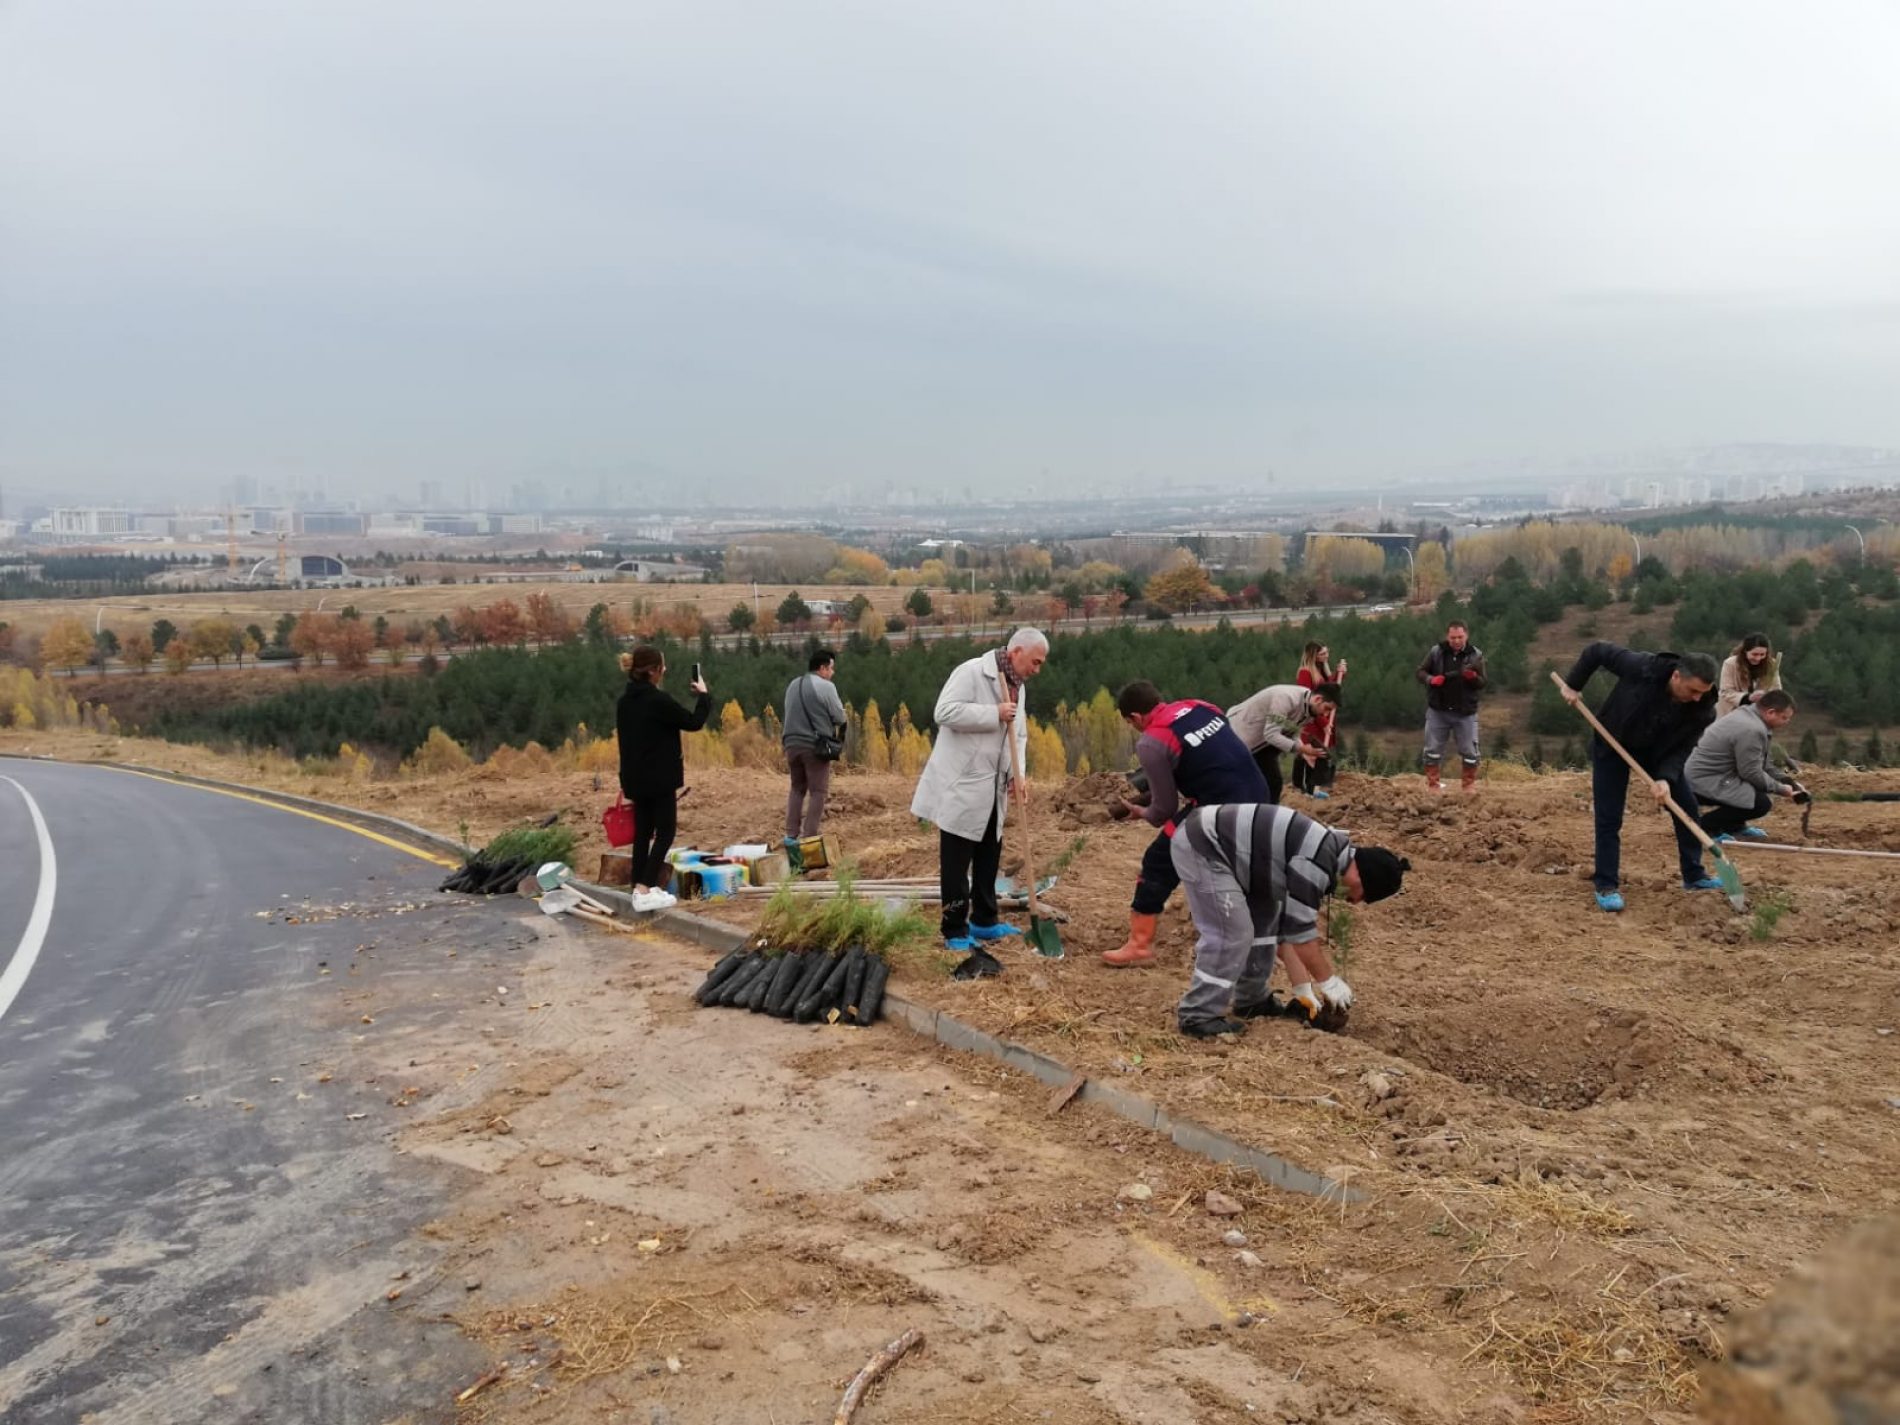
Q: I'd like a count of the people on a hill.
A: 11